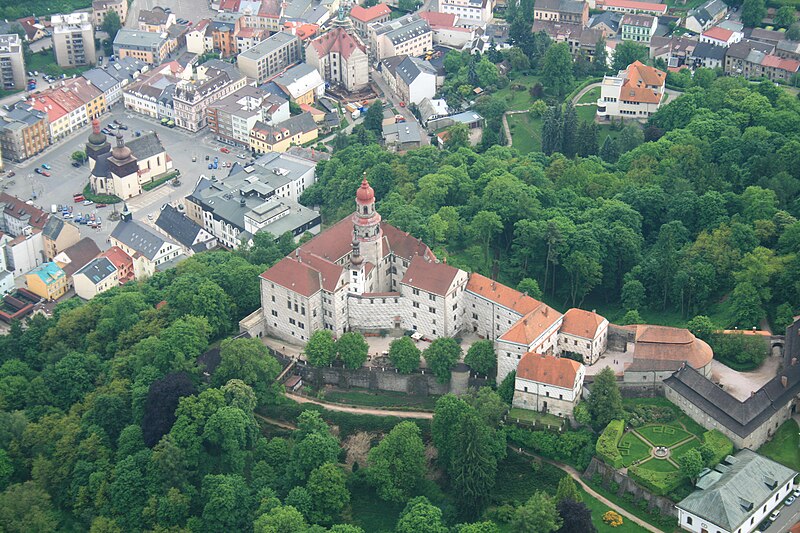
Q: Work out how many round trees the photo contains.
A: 5